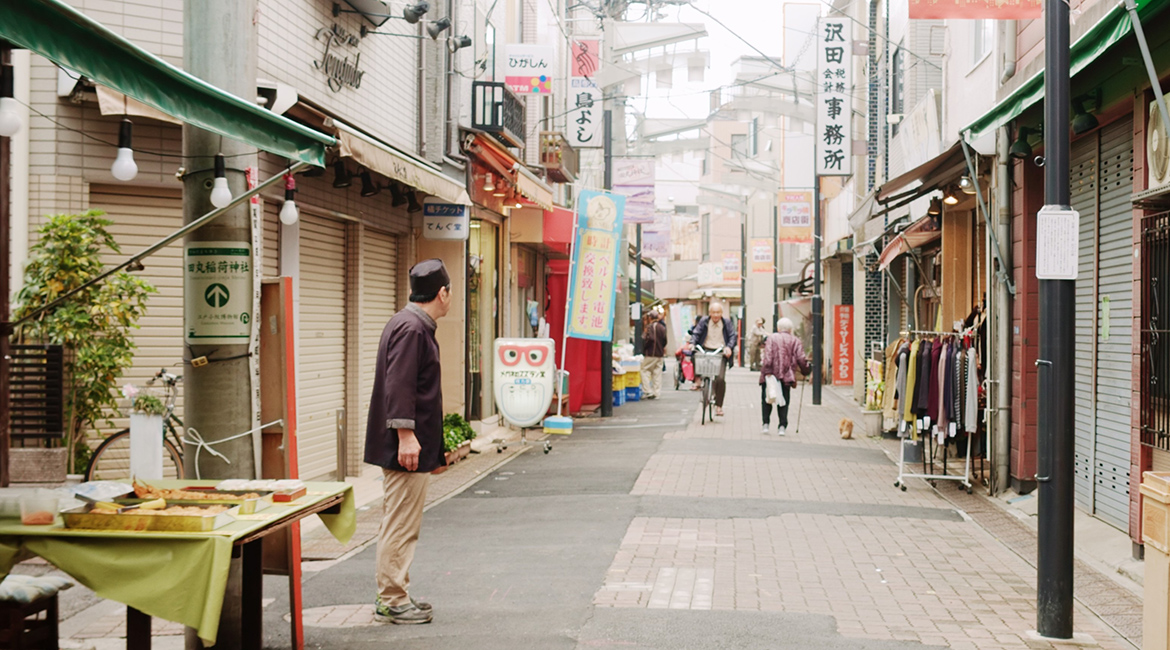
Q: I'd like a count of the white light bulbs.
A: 4